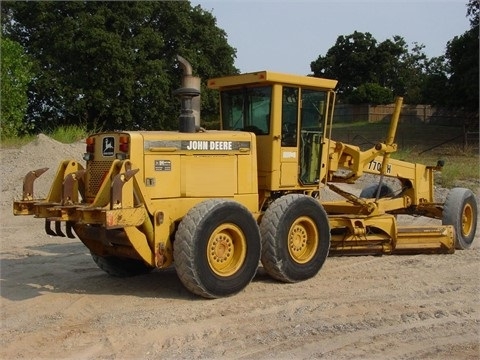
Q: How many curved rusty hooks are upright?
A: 3